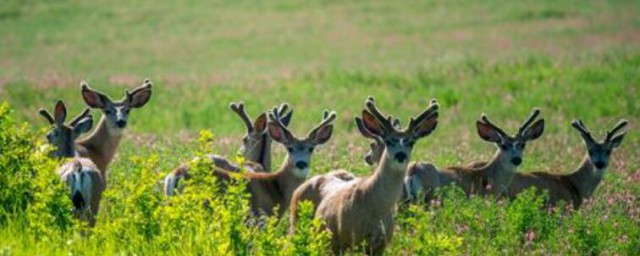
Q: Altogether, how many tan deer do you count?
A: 8